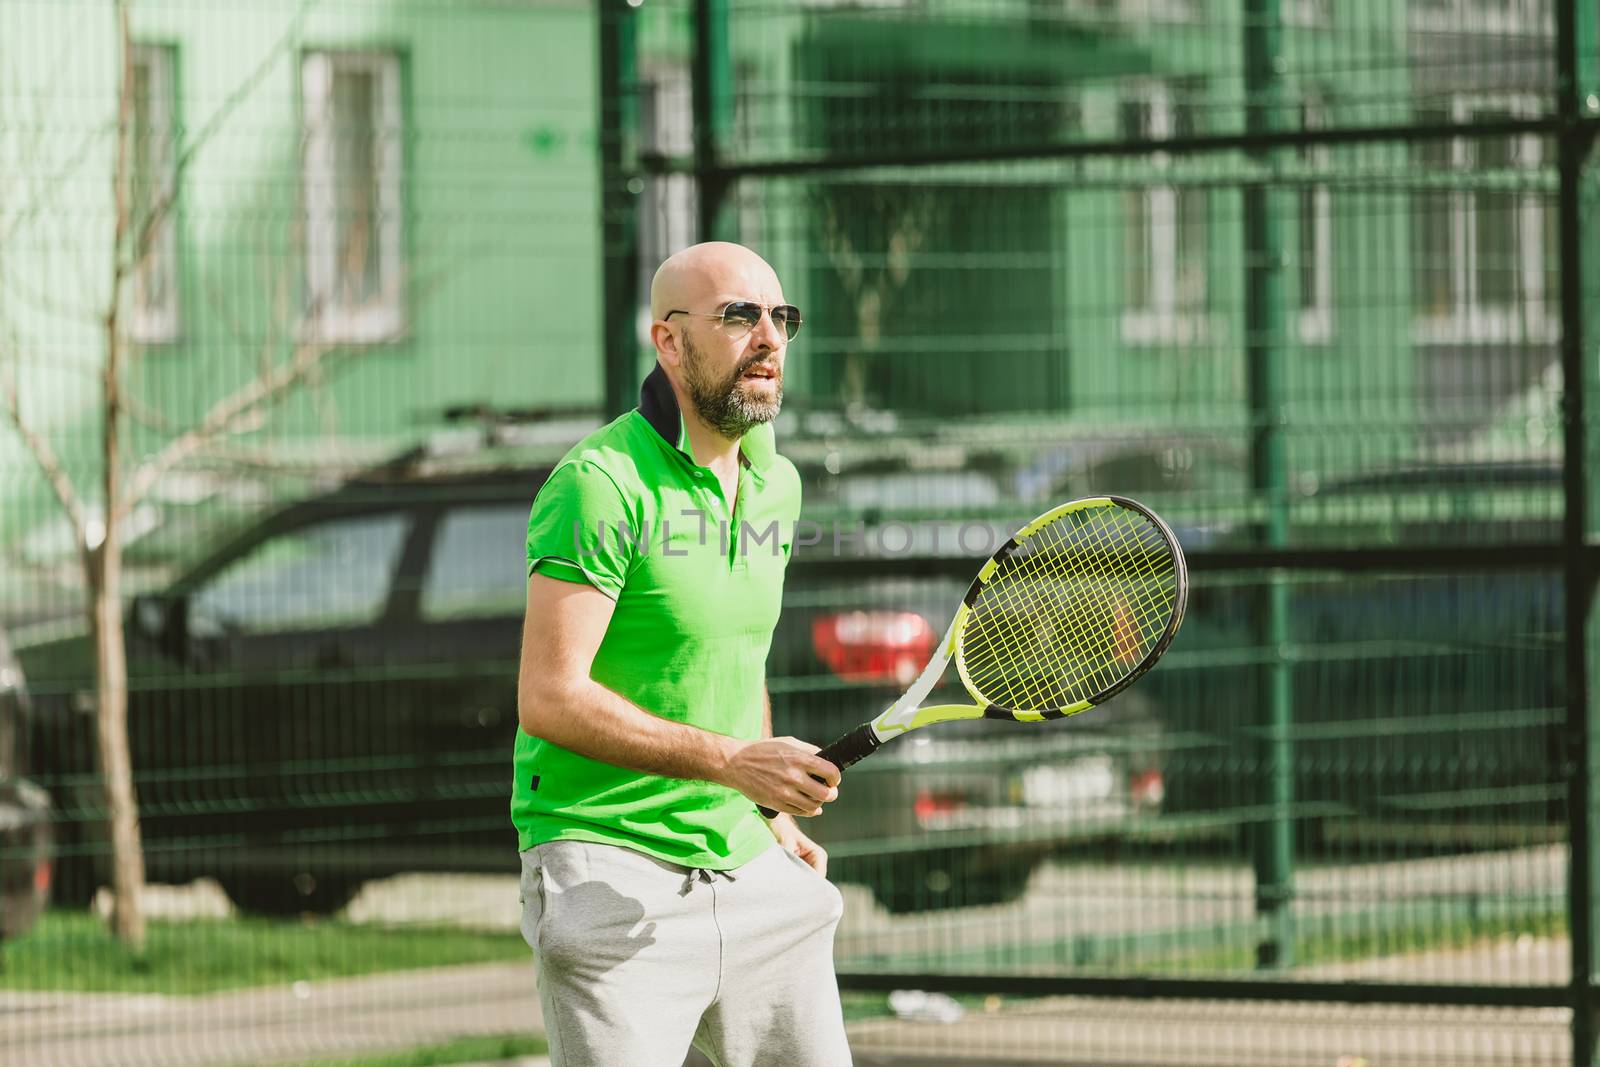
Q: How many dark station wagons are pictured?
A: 1